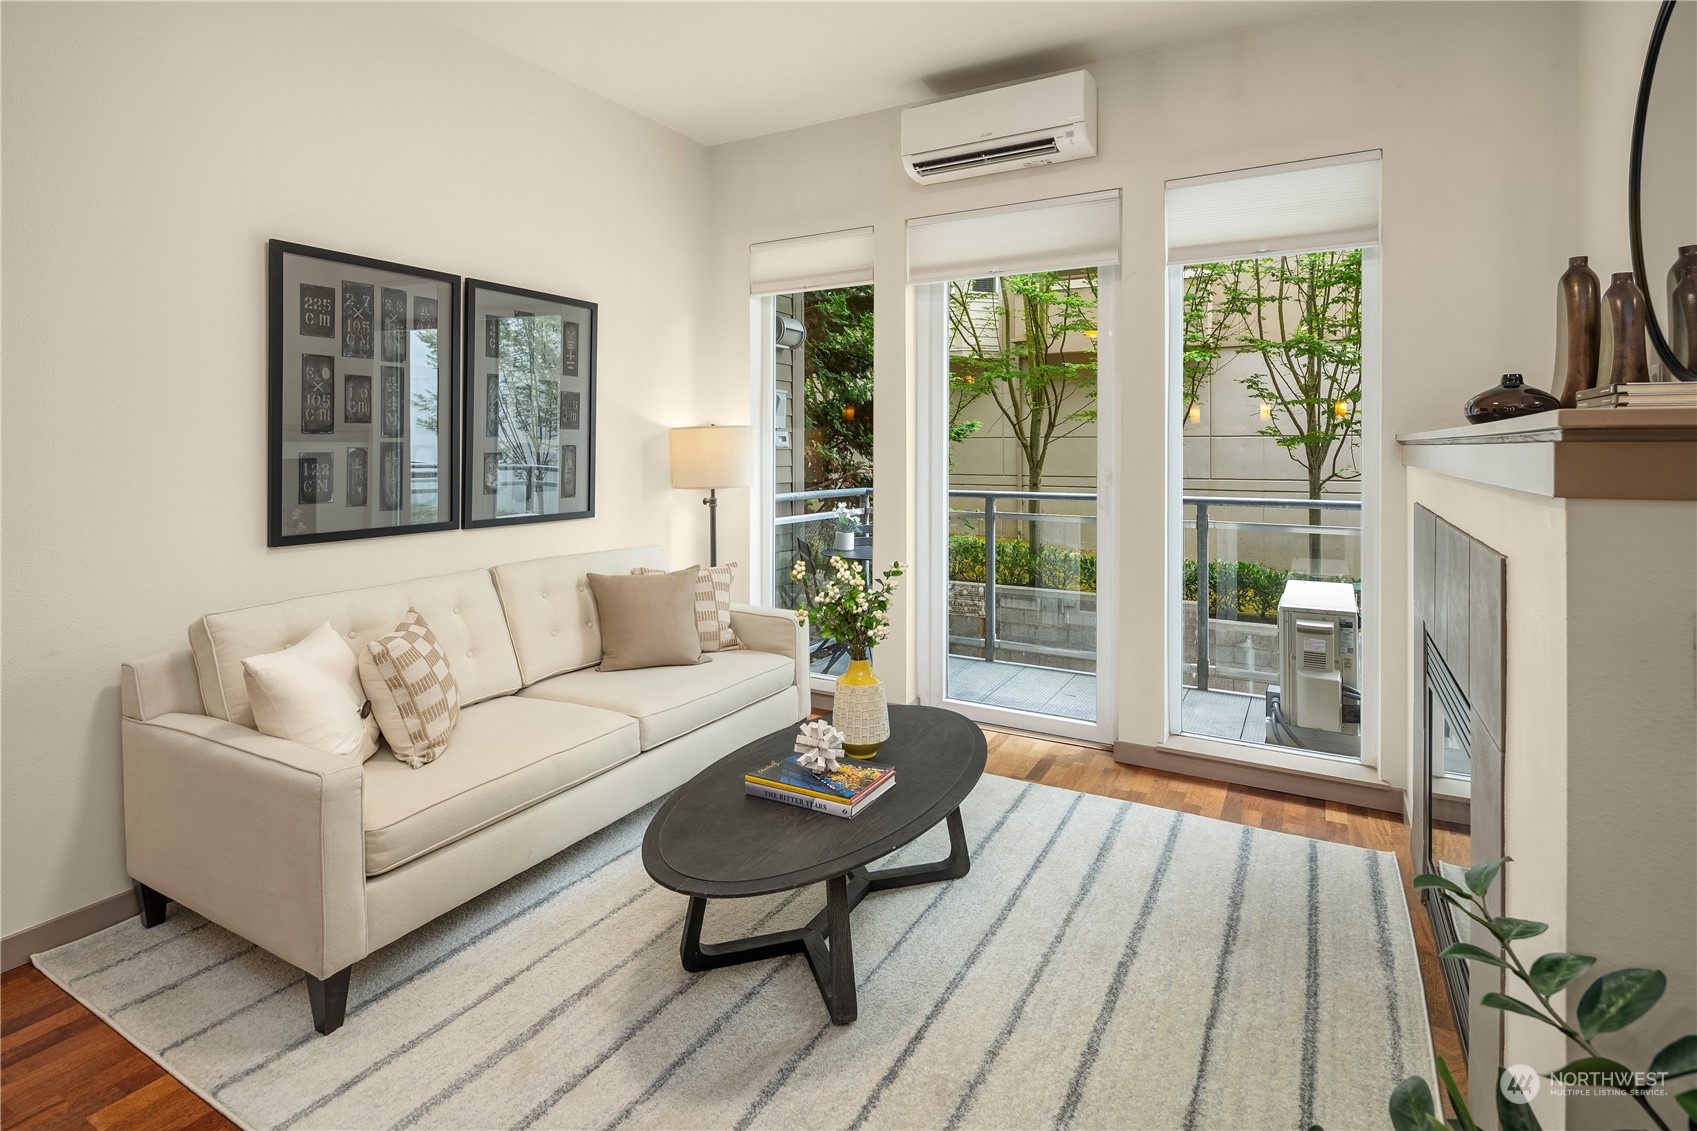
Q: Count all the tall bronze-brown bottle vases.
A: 2